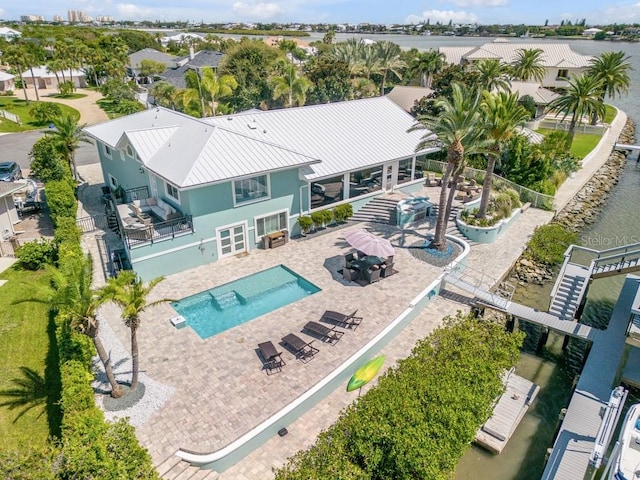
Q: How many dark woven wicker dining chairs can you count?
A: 6